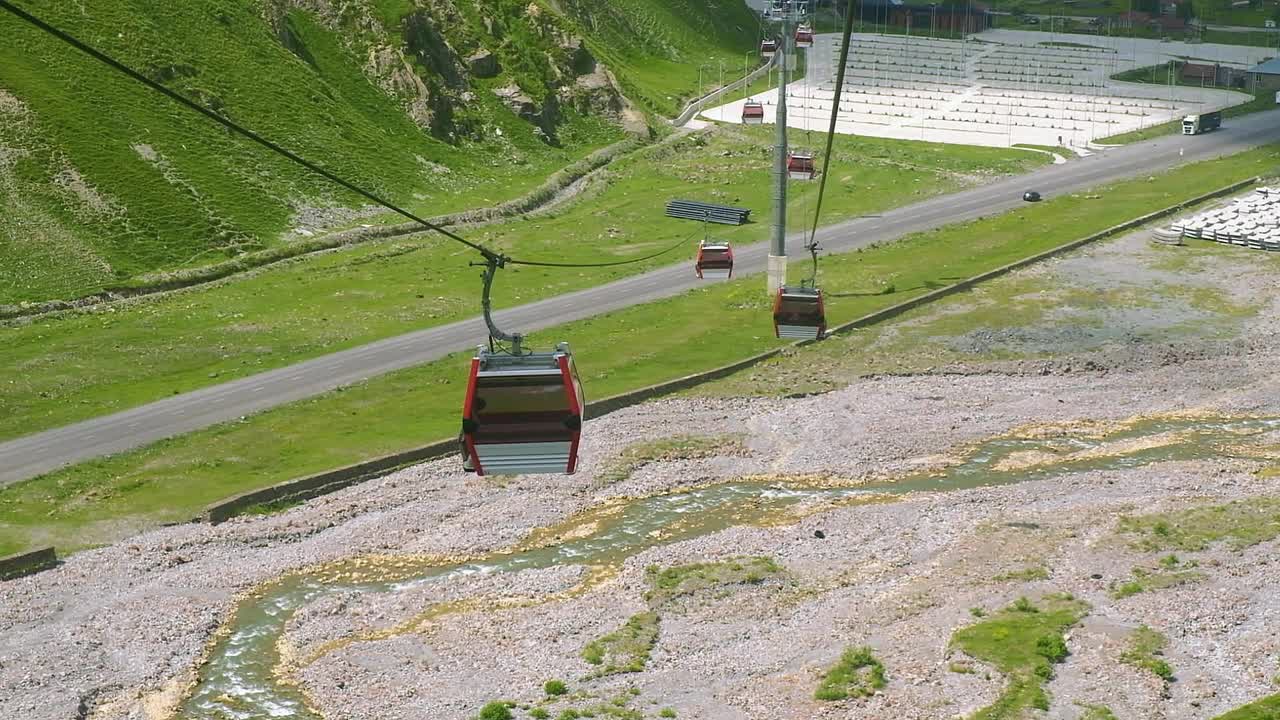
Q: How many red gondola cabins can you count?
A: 7